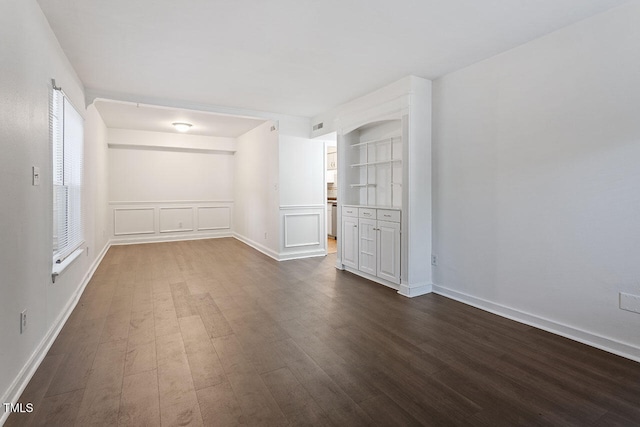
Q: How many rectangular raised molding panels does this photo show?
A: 4